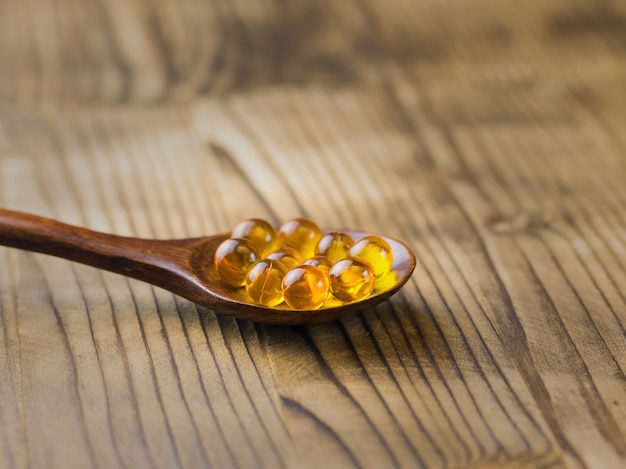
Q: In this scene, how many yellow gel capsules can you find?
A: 10